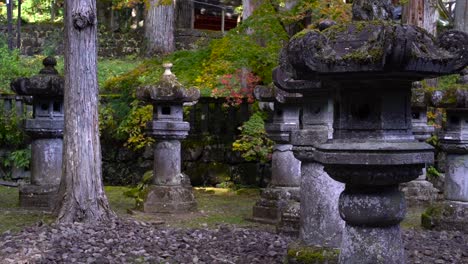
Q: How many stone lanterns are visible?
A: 7